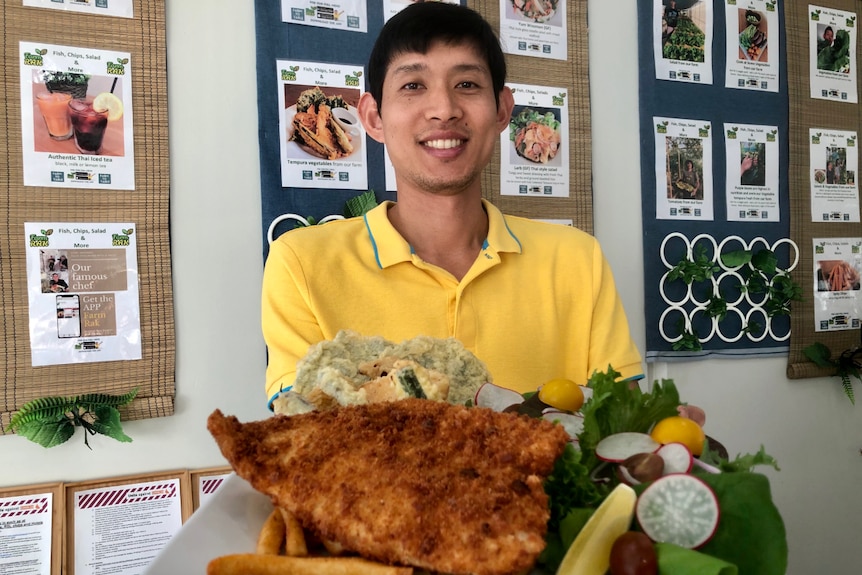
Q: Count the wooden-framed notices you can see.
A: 3